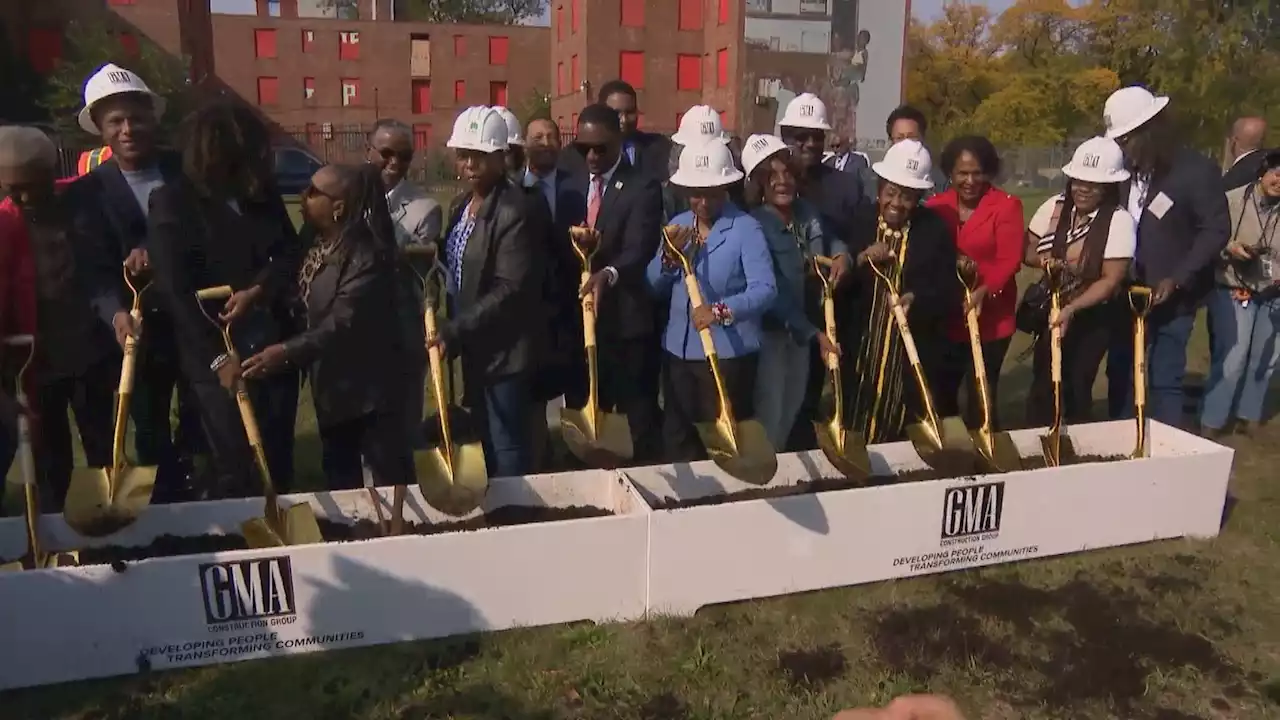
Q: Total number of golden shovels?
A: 11